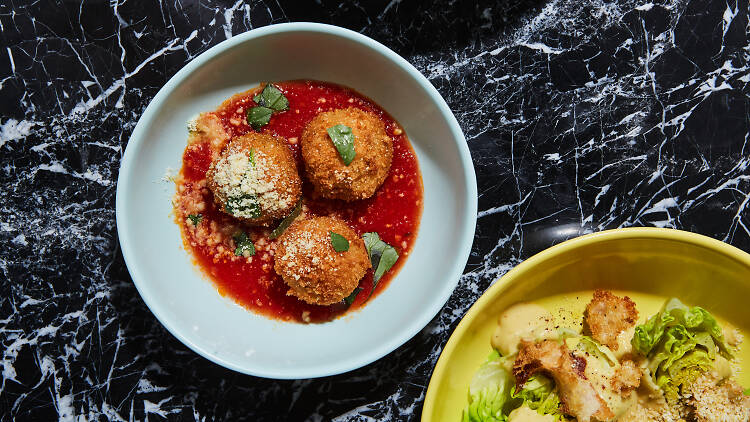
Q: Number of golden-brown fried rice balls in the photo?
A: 3